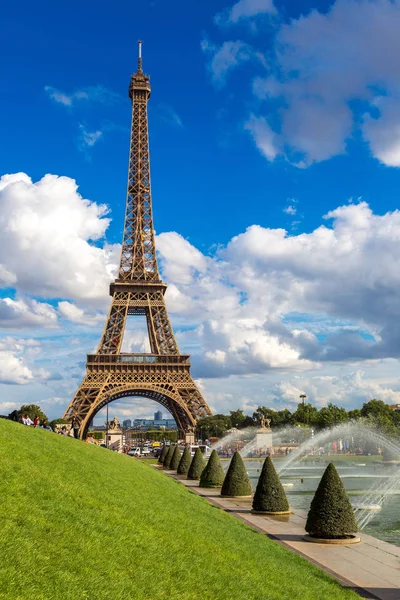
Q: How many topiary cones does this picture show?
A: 9